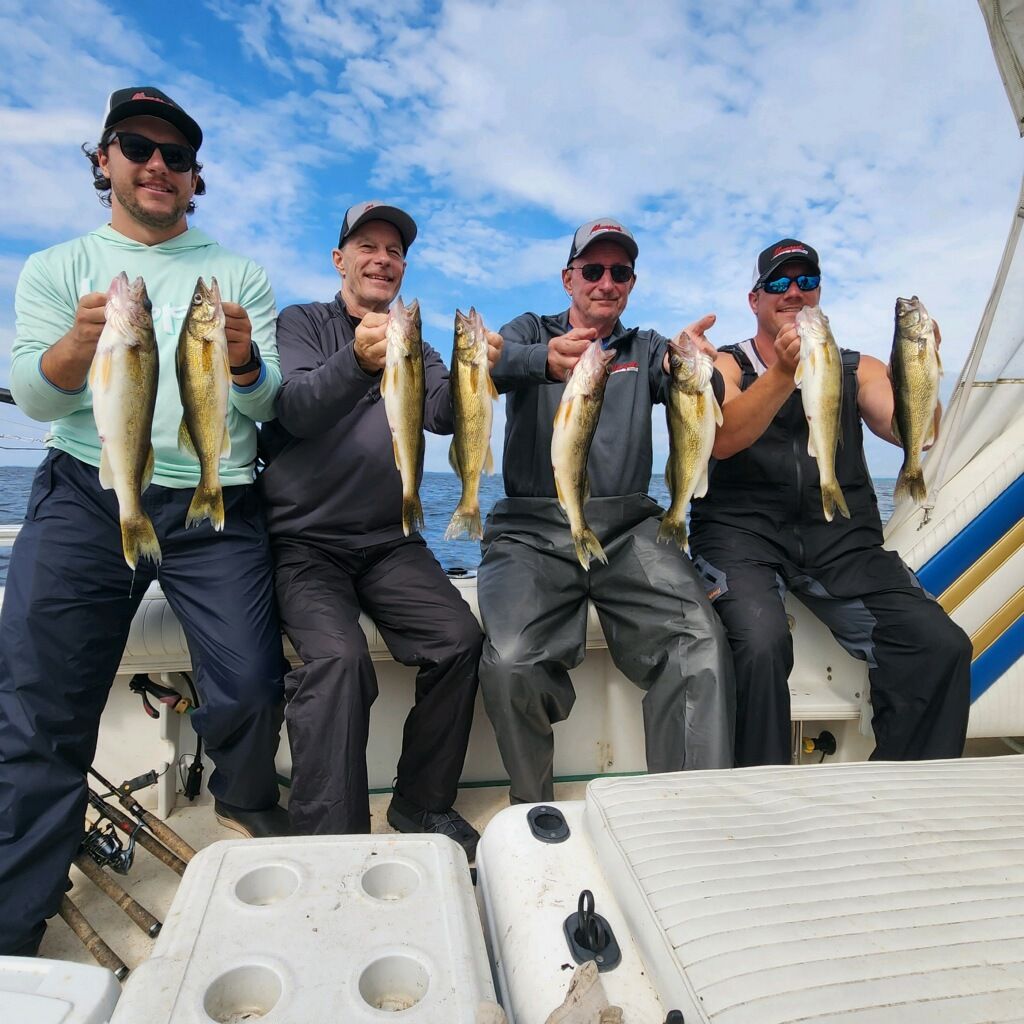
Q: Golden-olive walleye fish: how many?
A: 8